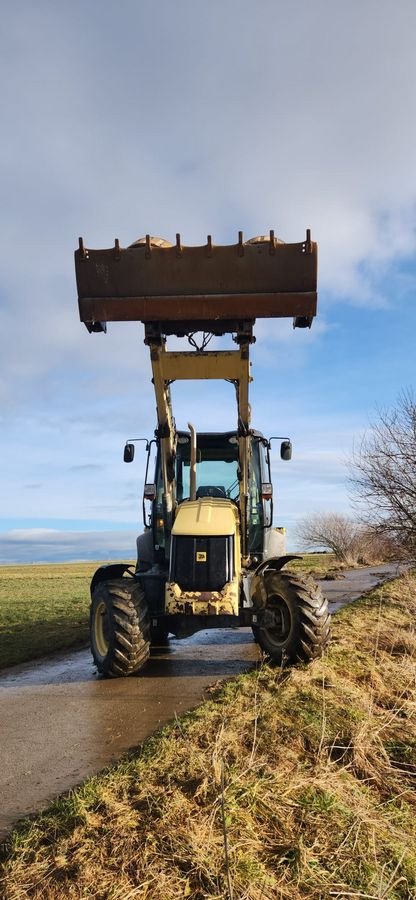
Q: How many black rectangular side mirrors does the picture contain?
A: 2